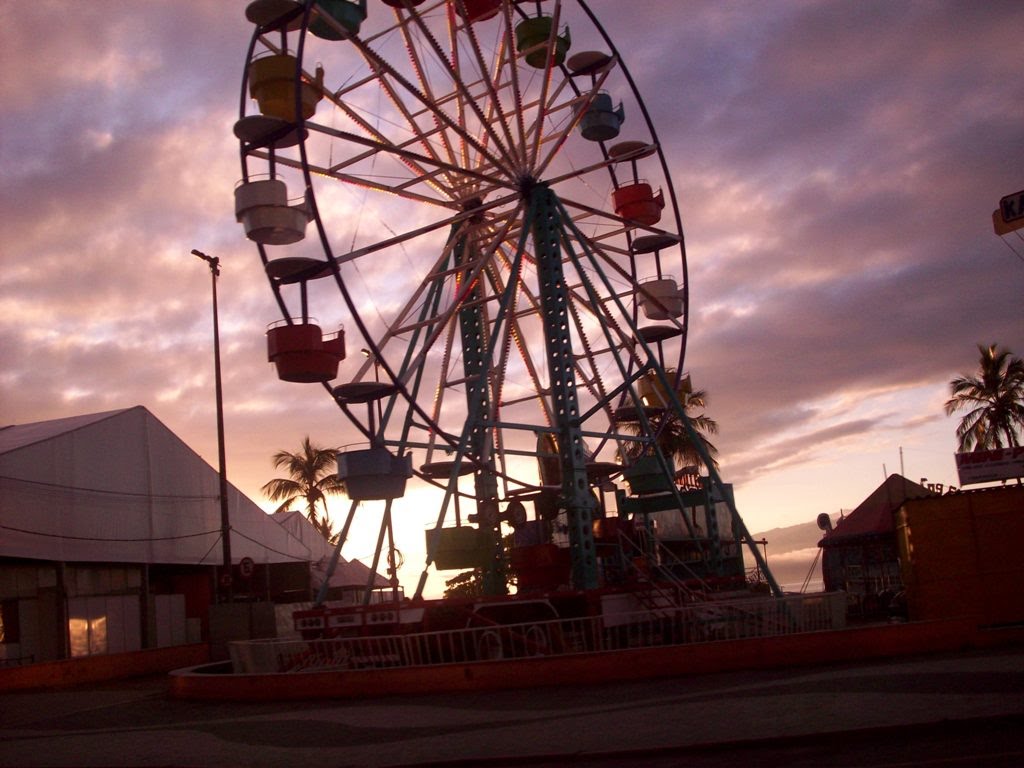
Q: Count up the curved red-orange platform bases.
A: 1